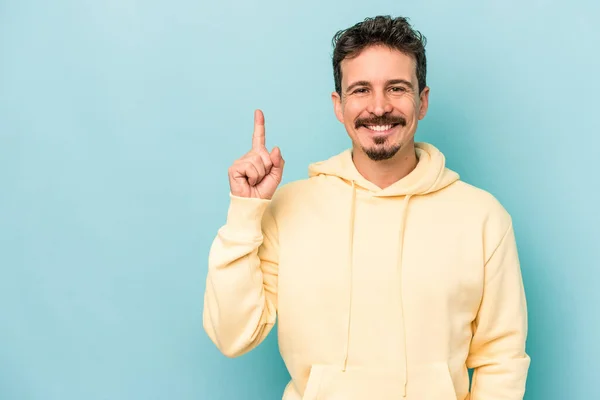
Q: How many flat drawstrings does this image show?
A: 2